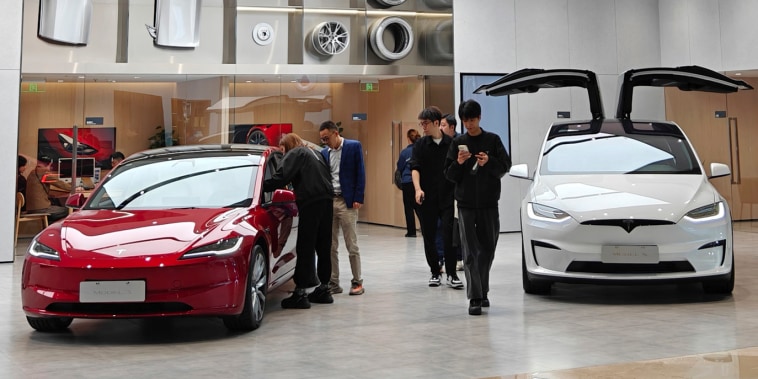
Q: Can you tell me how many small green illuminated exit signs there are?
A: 2